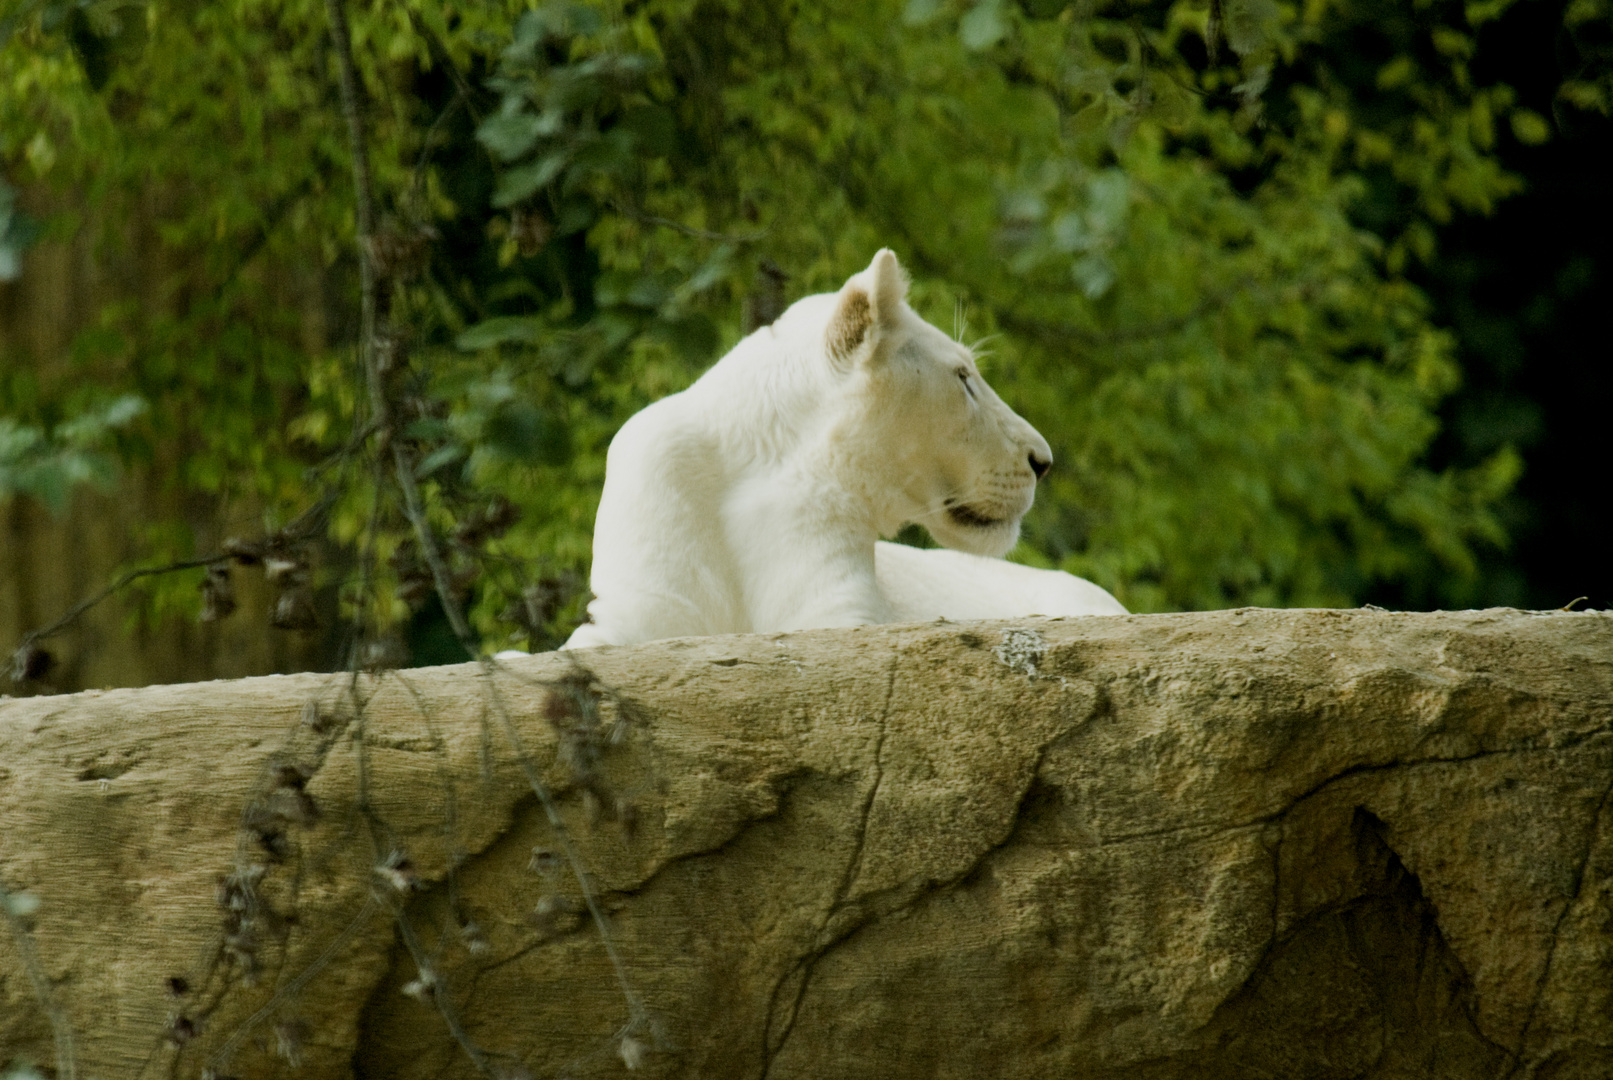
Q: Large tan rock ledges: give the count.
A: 1